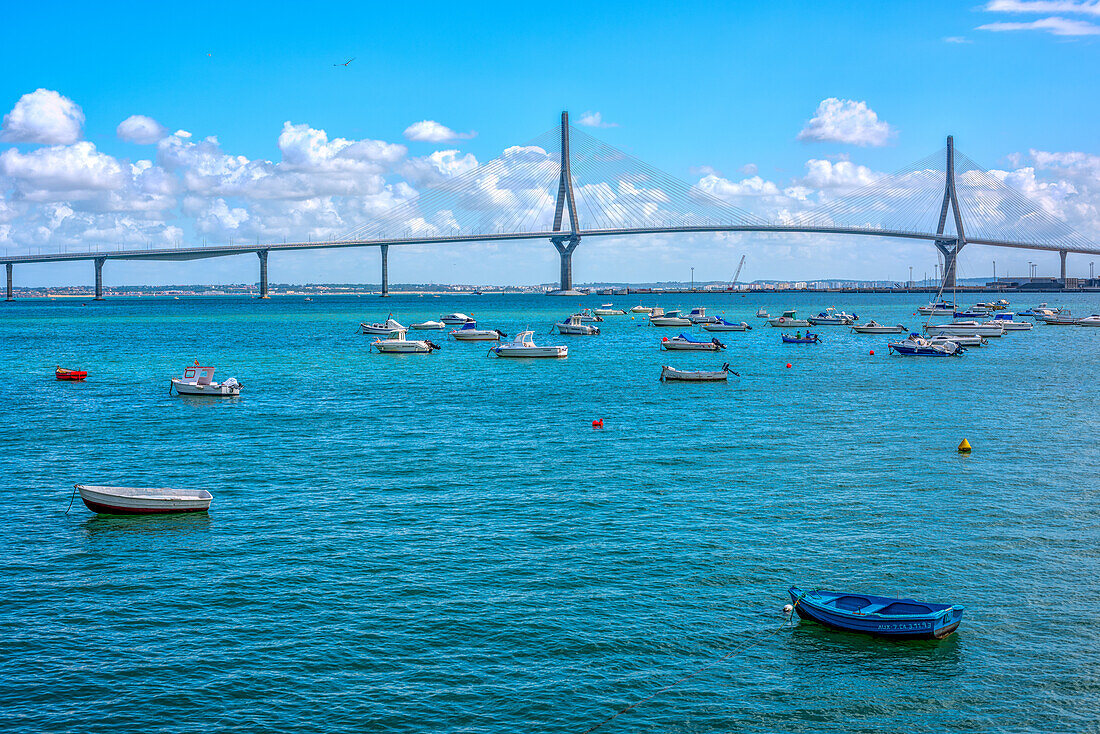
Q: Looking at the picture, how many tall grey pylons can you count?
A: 2